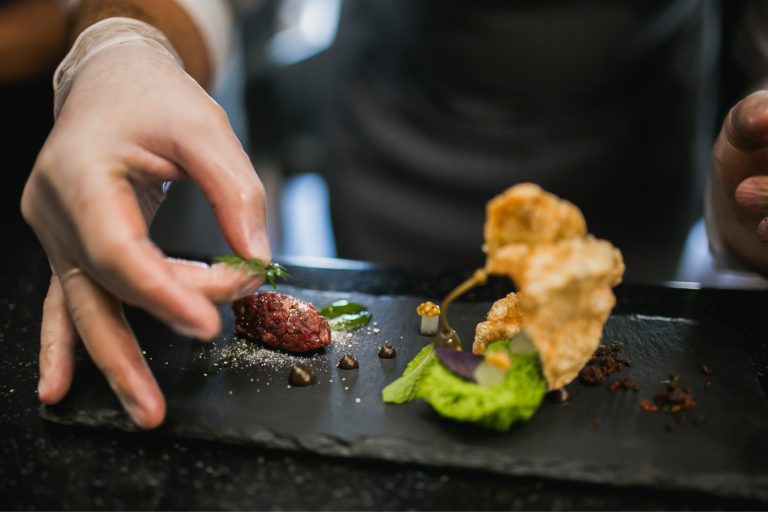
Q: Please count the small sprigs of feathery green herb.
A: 1